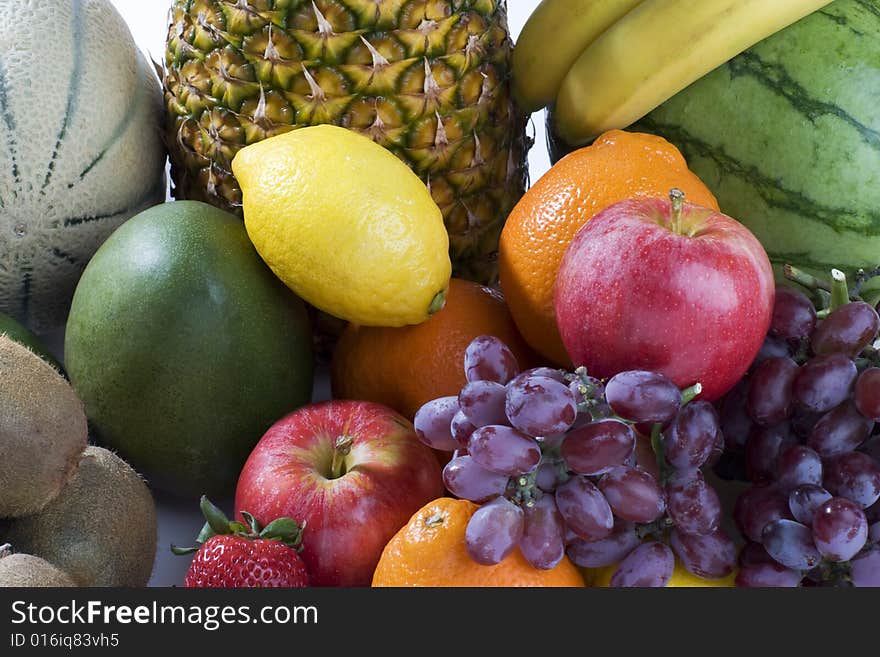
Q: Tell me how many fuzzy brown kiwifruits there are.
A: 3